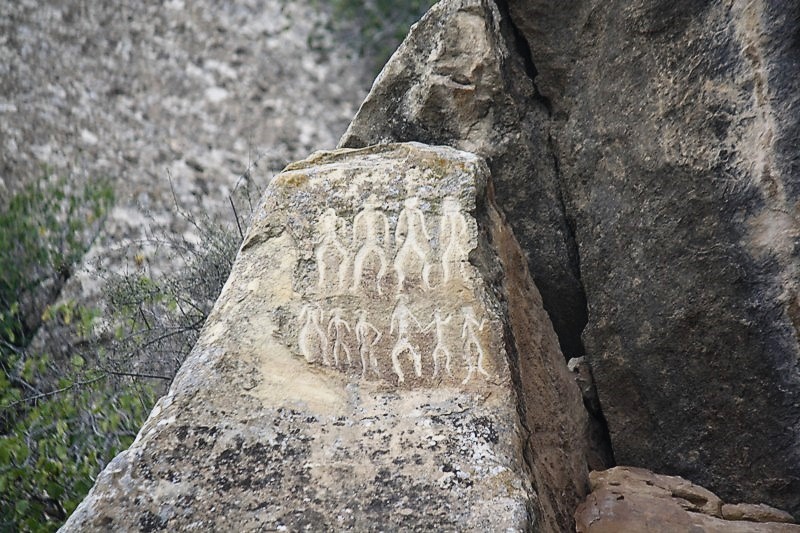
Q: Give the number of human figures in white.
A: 10